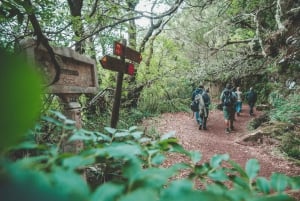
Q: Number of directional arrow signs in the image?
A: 2